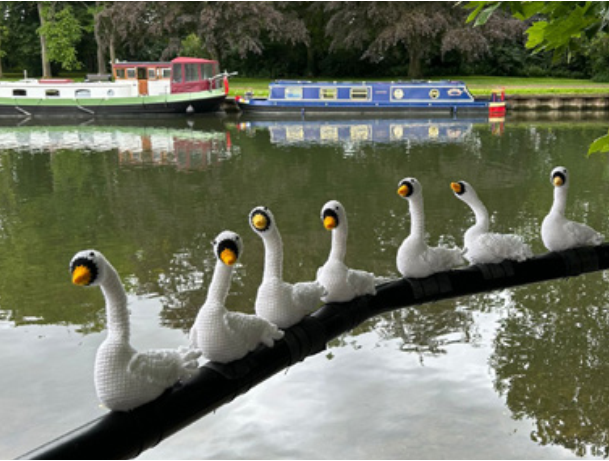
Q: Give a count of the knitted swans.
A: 7